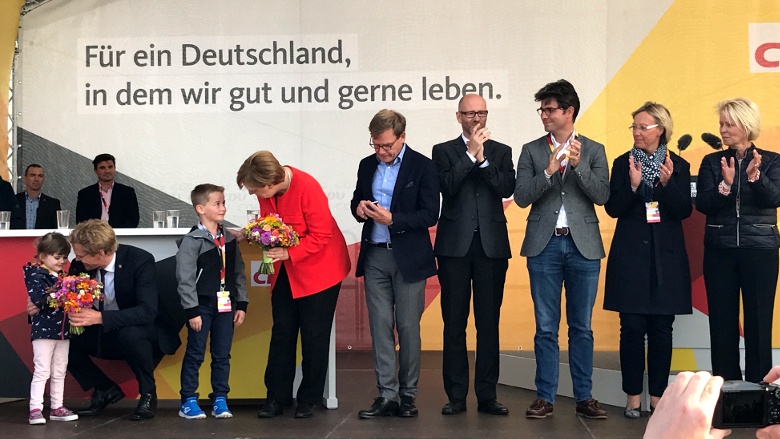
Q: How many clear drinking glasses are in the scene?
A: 5